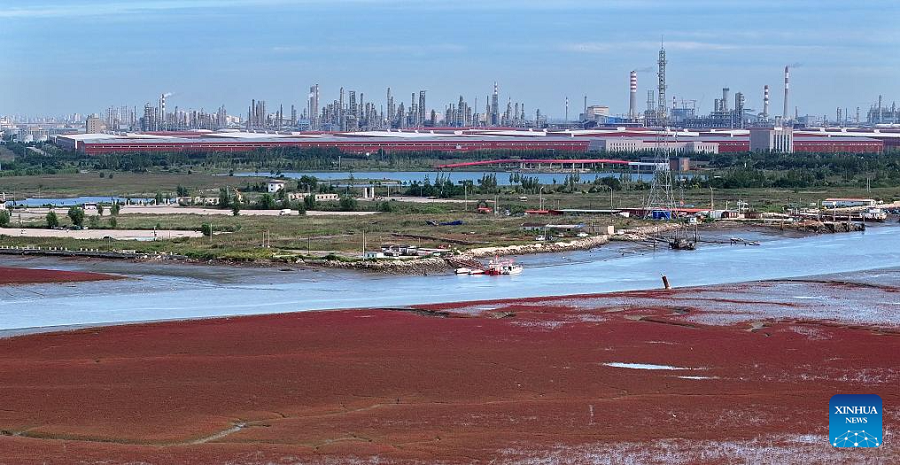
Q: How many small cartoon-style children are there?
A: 0